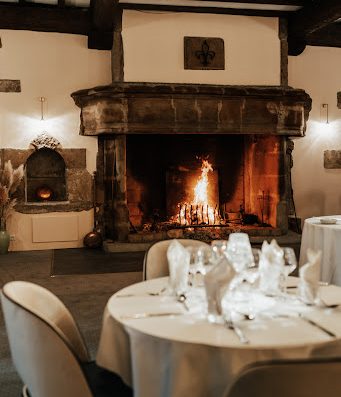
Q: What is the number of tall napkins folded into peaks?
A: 4